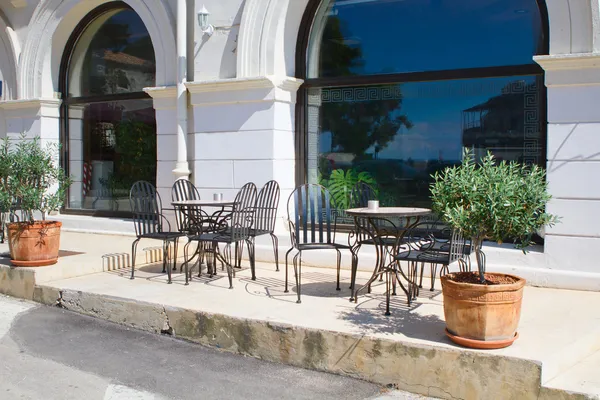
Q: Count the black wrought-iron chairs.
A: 8